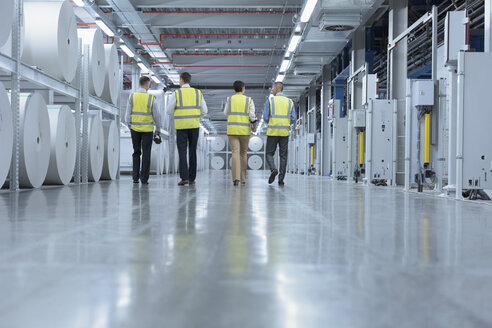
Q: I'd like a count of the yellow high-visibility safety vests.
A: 4